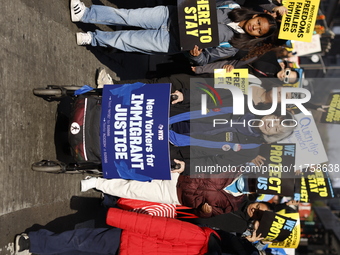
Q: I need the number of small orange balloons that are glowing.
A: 0